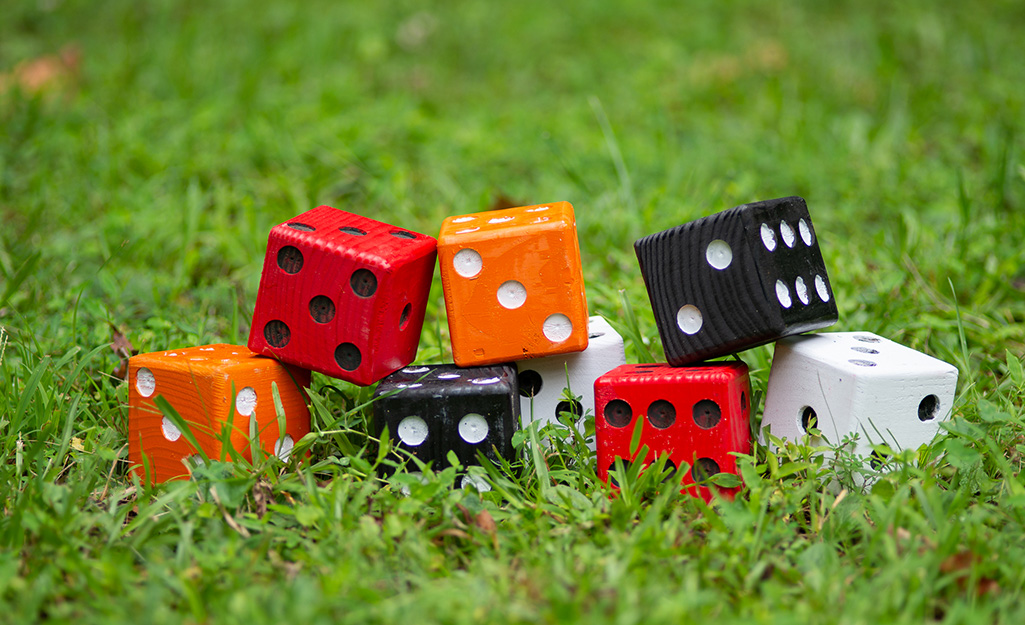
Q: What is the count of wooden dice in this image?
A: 8